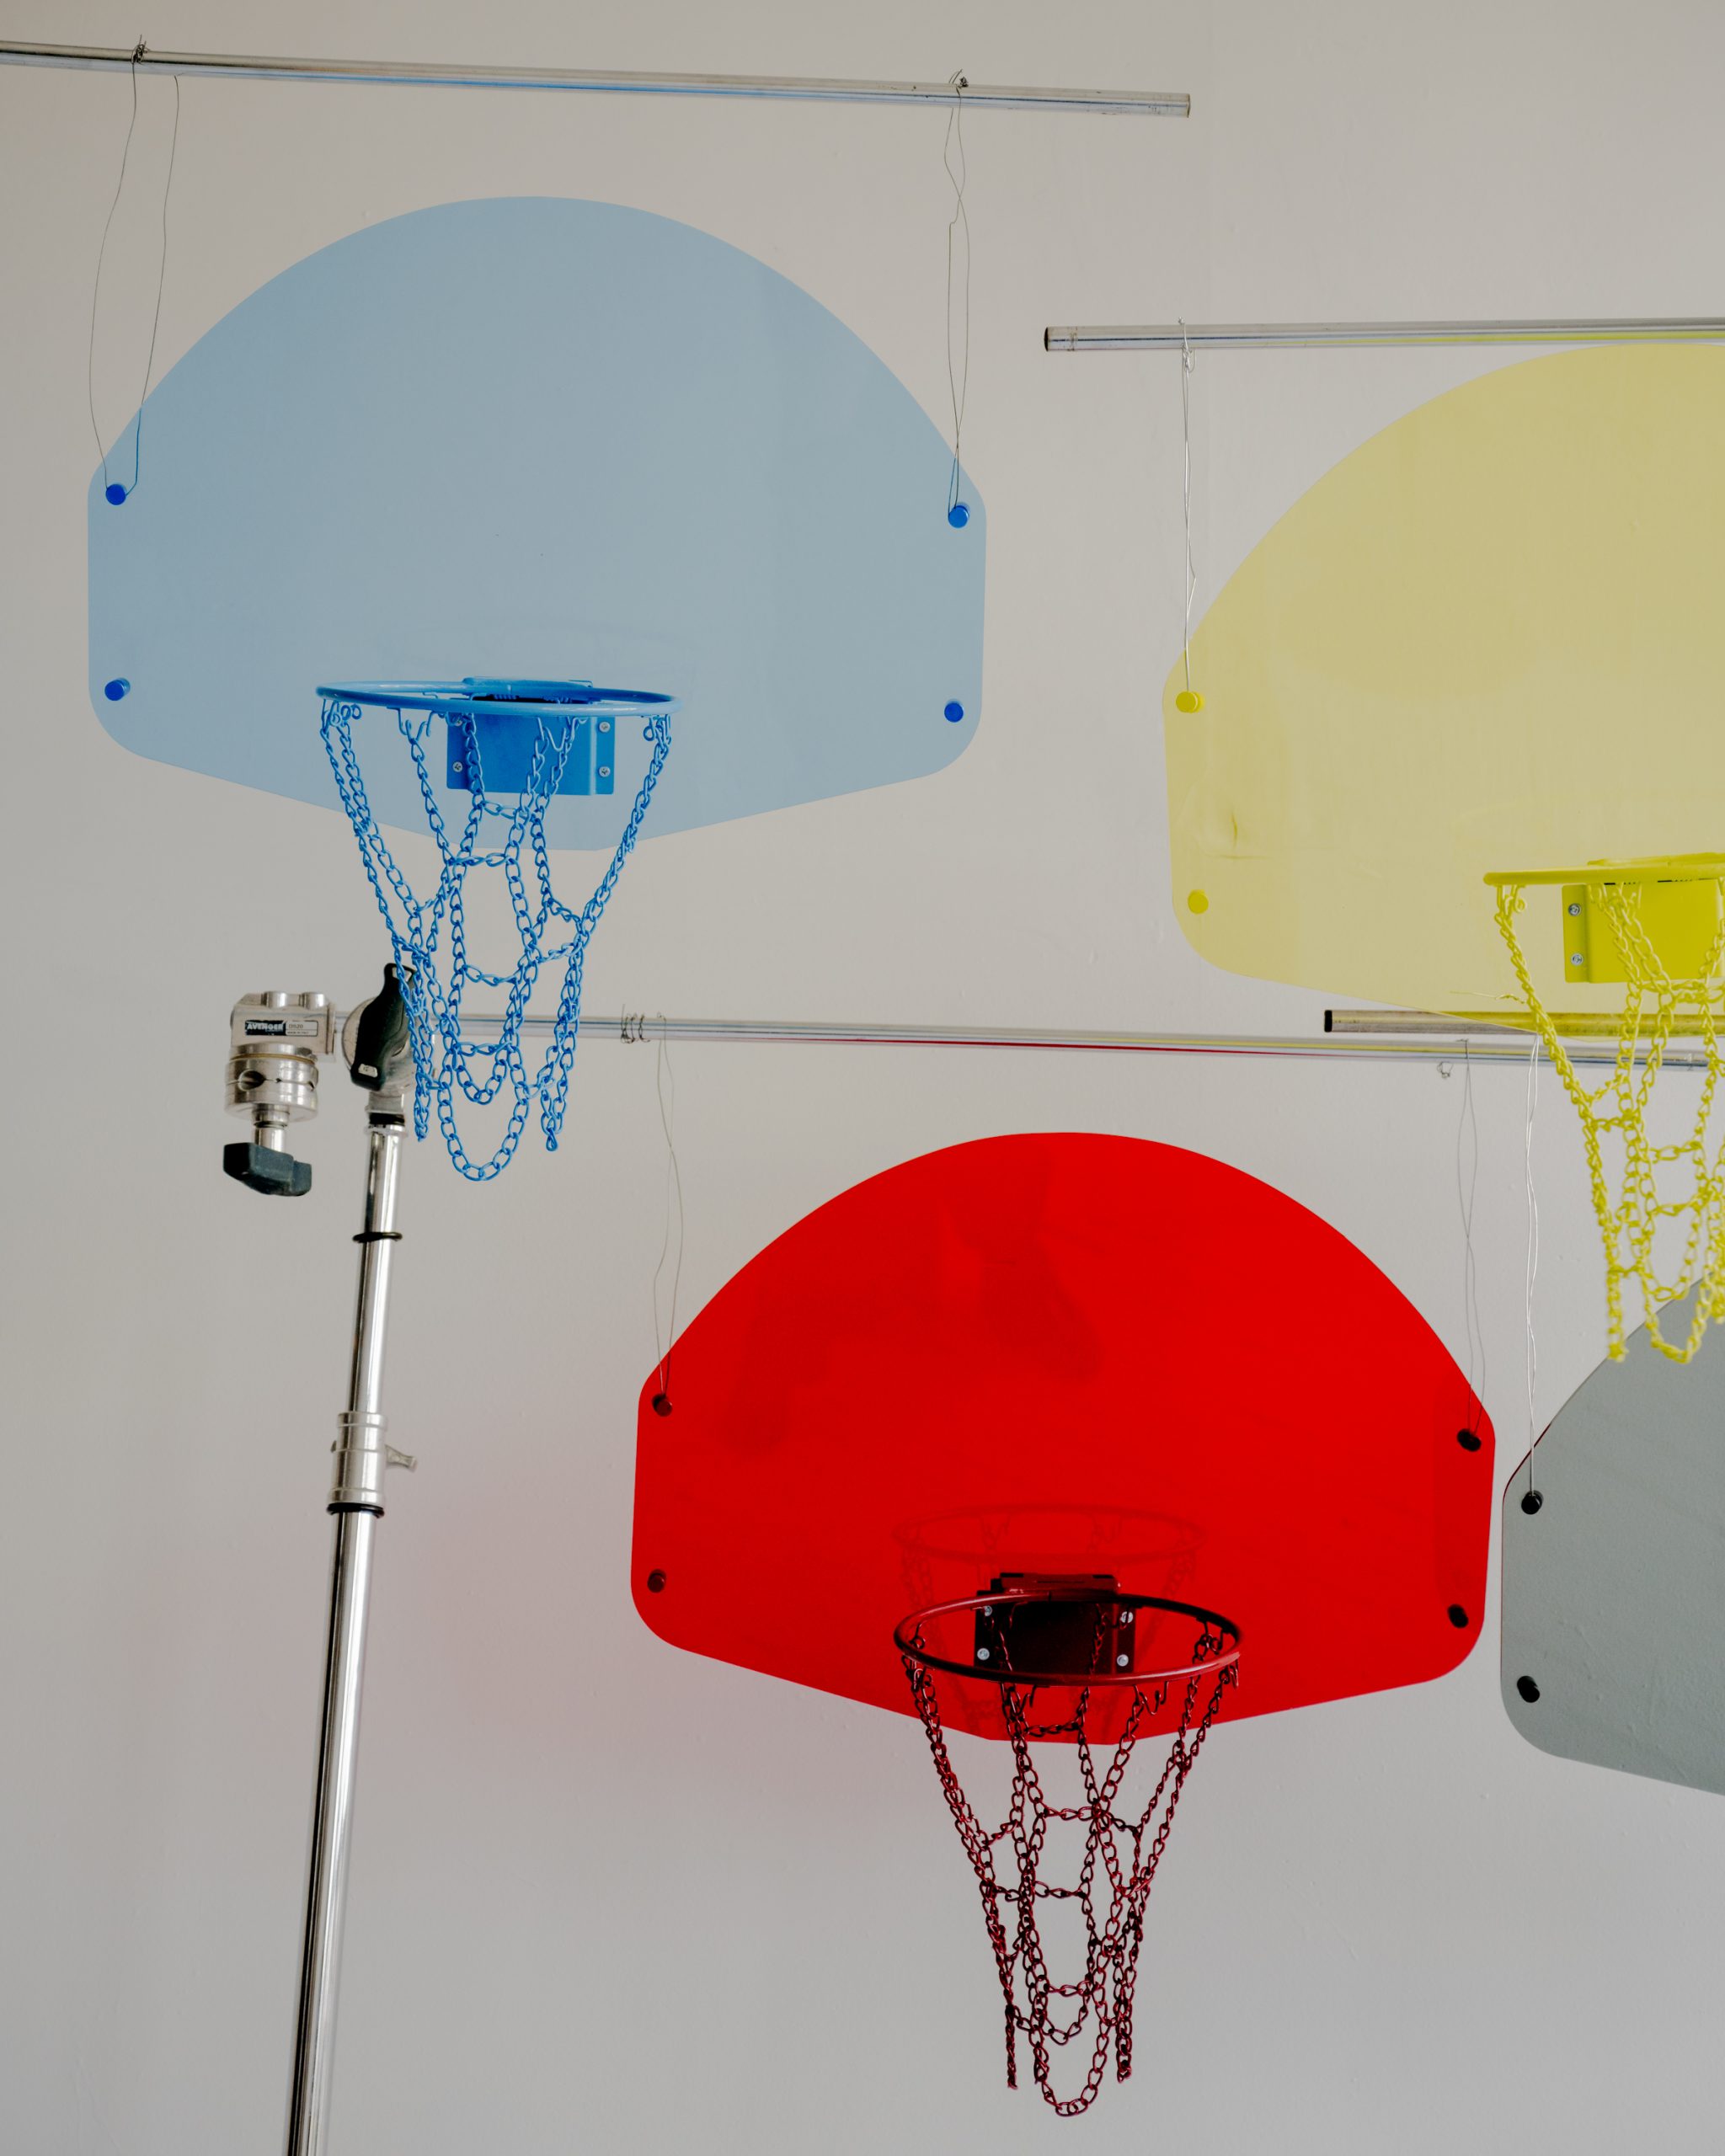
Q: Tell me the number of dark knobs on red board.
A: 4